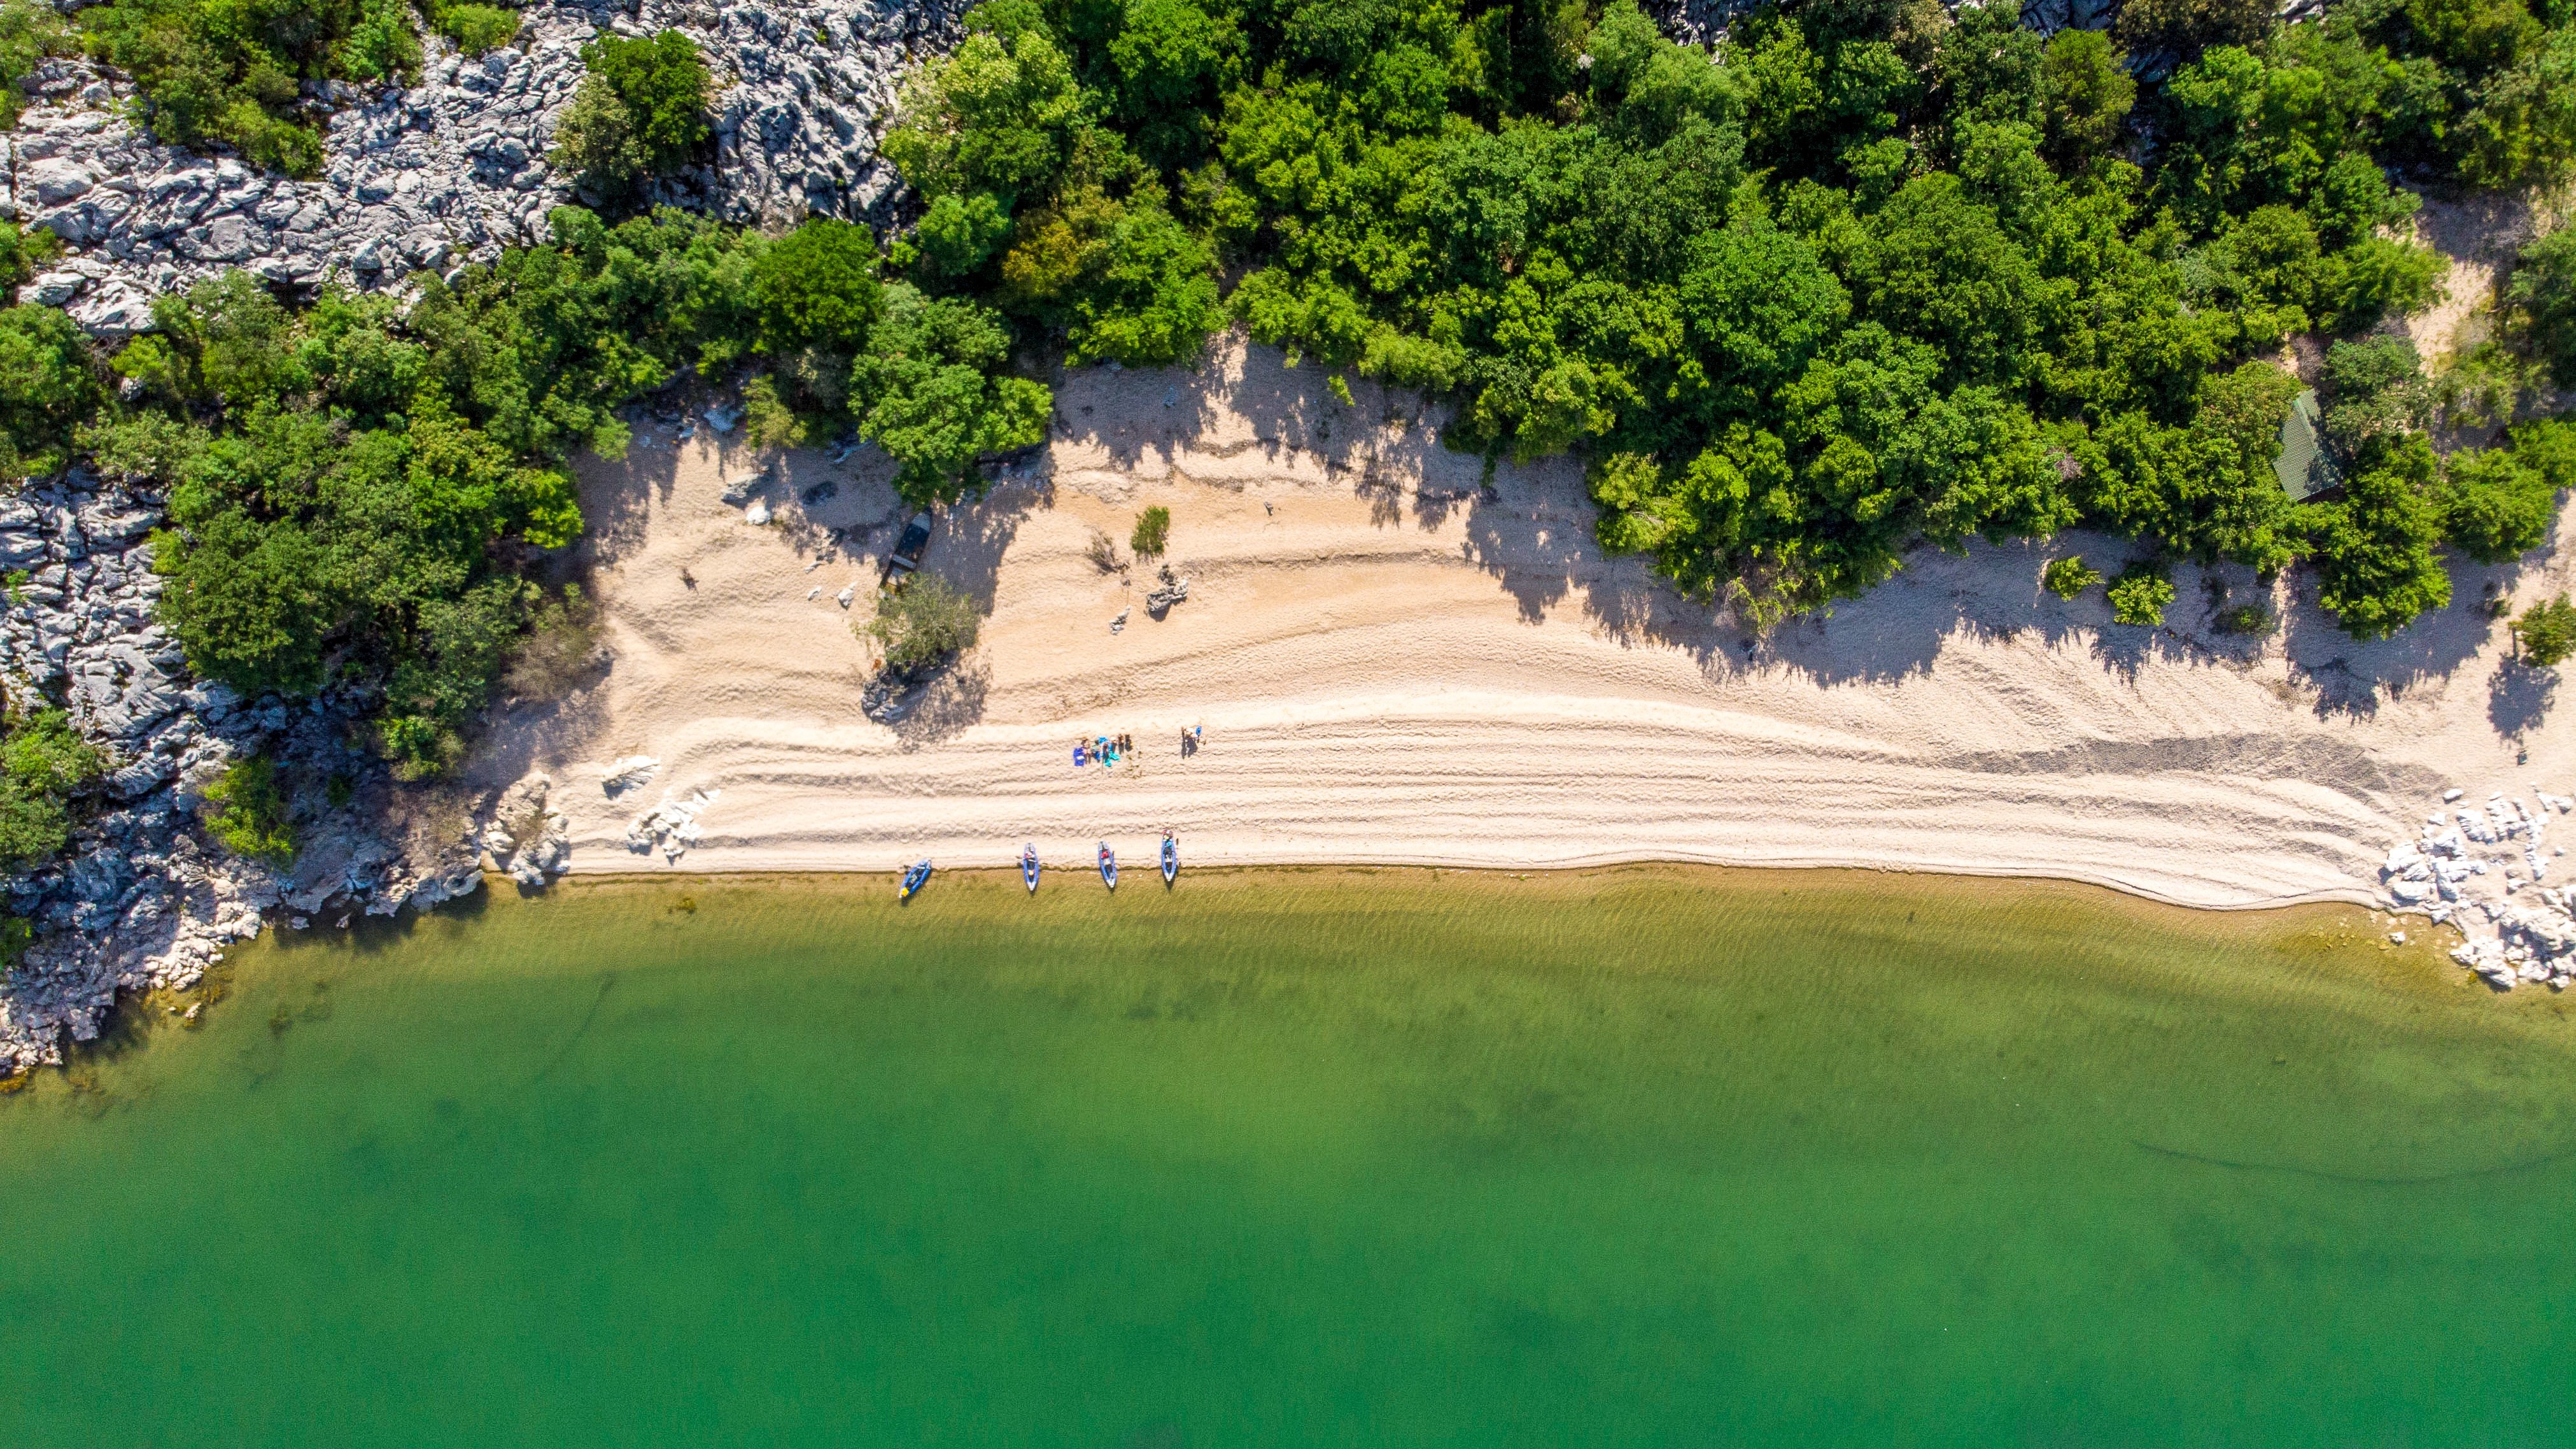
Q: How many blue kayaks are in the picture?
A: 4